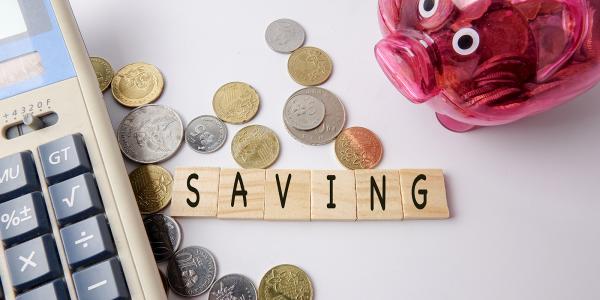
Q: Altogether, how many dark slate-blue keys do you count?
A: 8